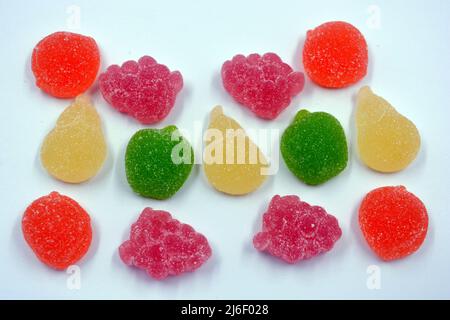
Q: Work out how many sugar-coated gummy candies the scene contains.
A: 13